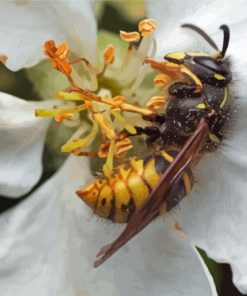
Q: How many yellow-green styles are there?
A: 5